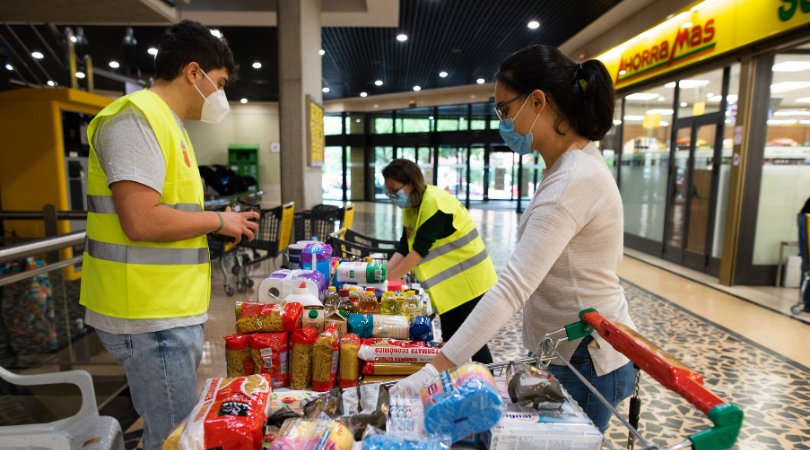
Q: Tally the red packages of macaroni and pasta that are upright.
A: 5